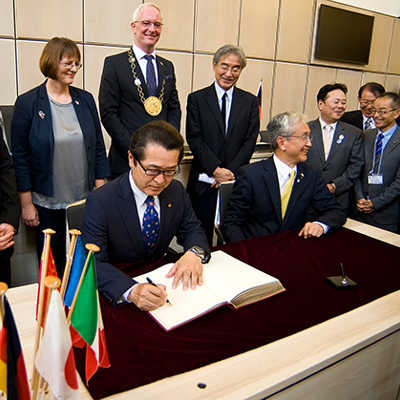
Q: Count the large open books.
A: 1